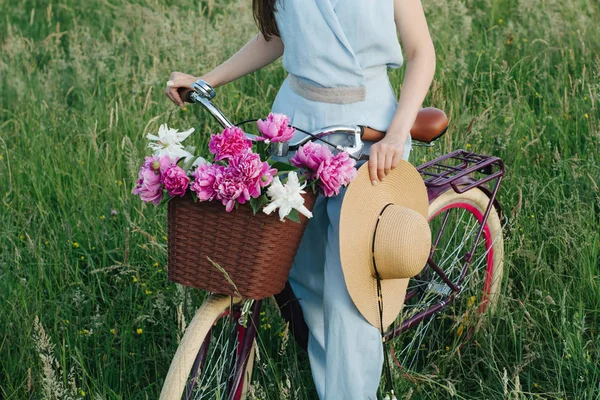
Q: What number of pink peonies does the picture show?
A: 9